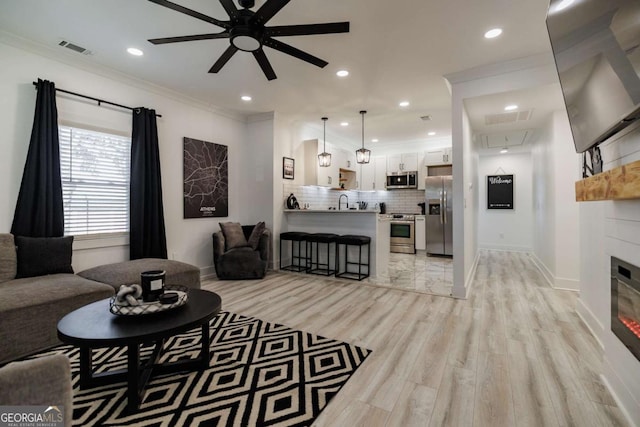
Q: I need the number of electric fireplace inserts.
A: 1